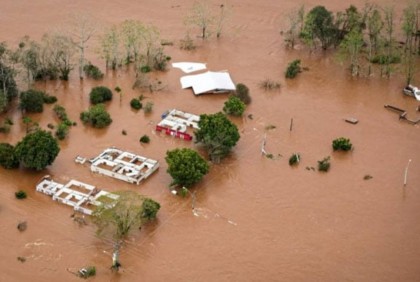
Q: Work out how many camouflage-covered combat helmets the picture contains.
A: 0